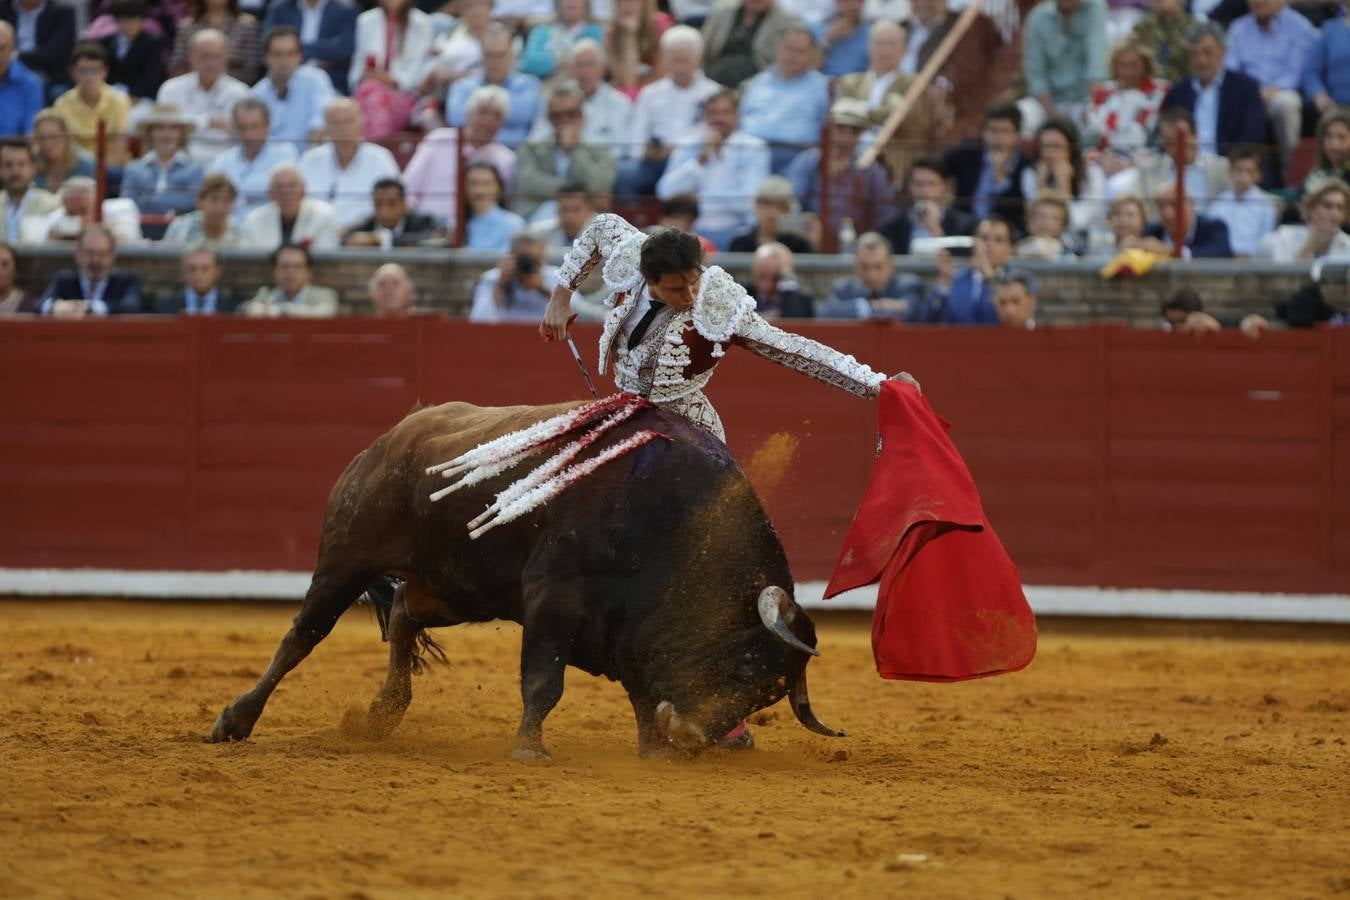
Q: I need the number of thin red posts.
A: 4